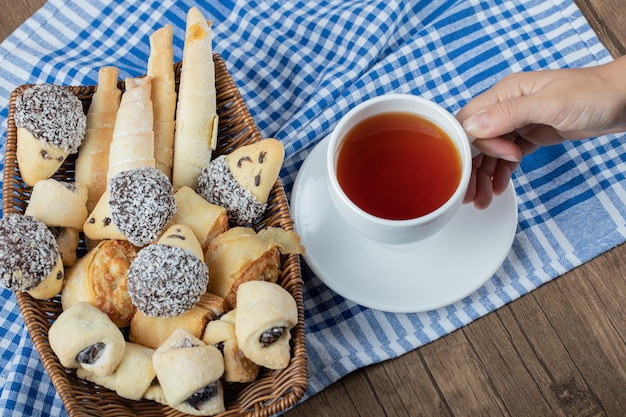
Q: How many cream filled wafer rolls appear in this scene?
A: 4